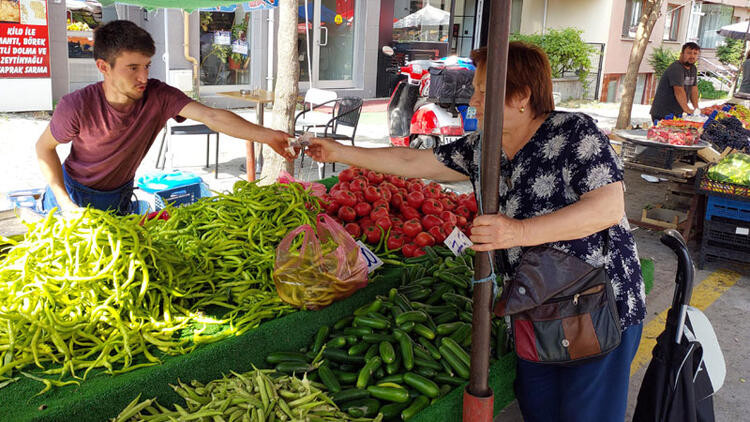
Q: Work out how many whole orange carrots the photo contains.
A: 0